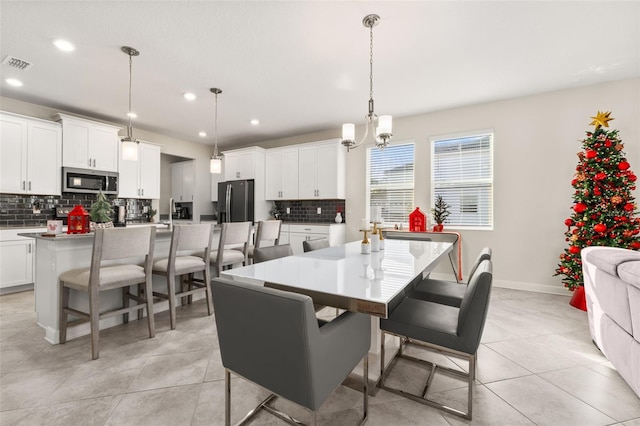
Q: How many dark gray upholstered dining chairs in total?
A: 6